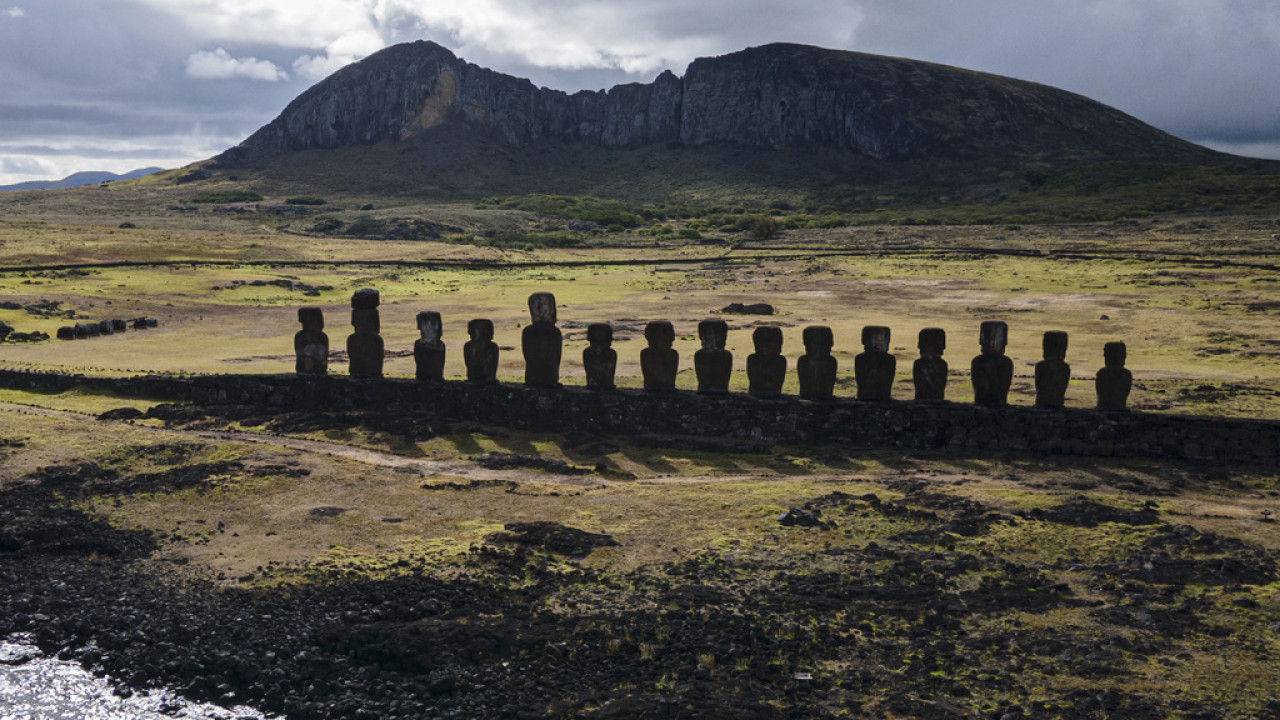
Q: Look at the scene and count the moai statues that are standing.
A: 15